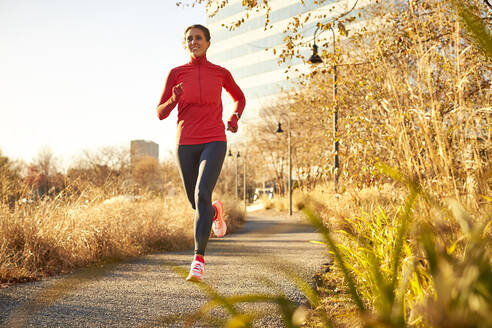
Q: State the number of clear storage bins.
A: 0